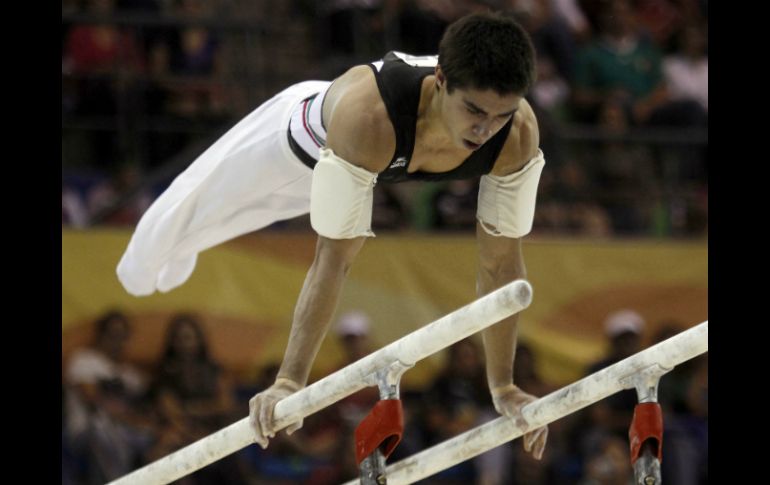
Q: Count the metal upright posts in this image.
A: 2